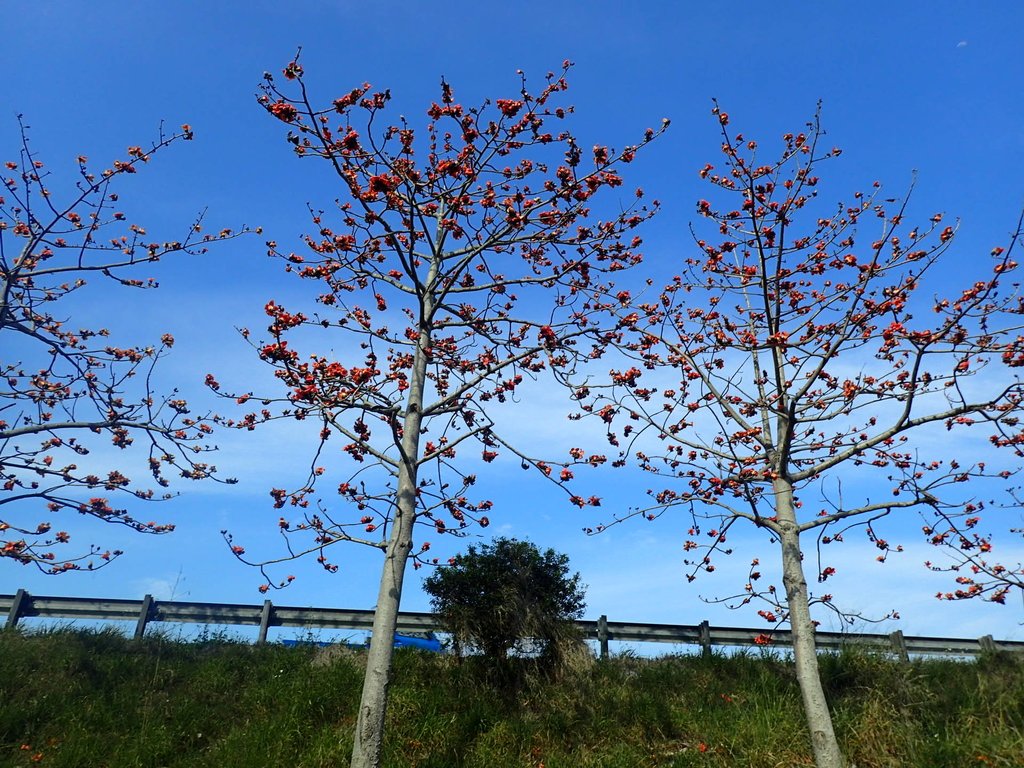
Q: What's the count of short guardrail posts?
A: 7